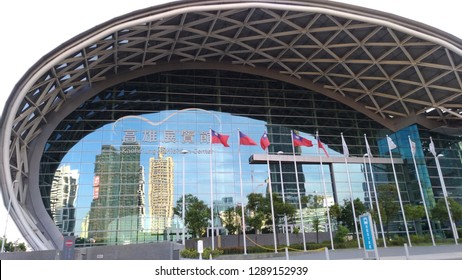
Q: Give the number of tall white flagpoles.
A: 10